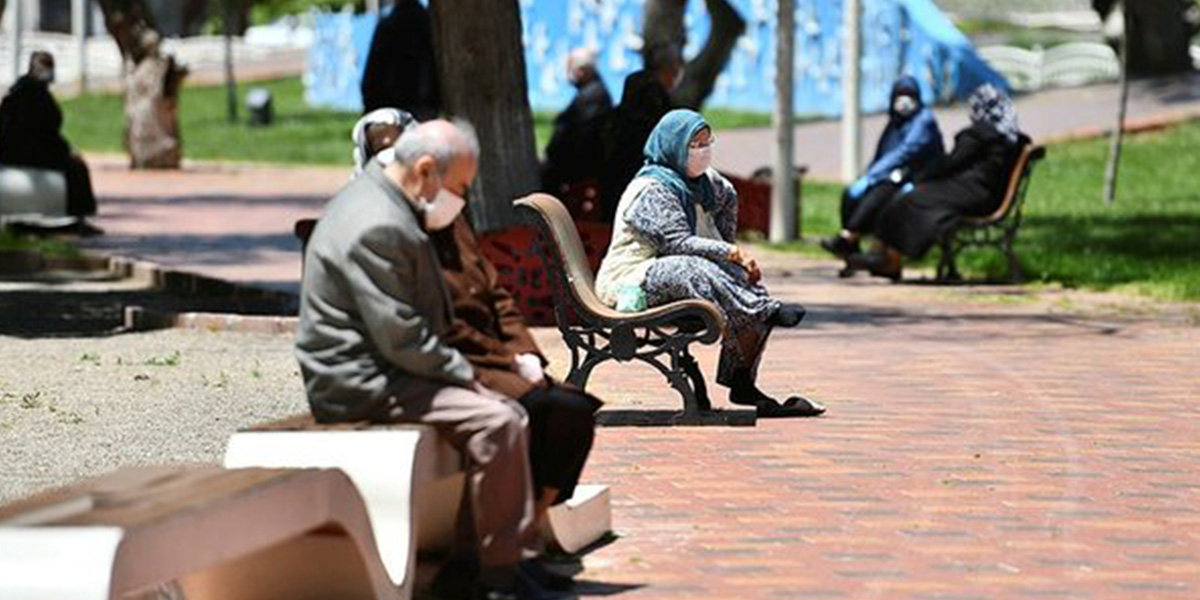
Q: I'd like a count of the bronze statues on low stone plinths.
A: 0